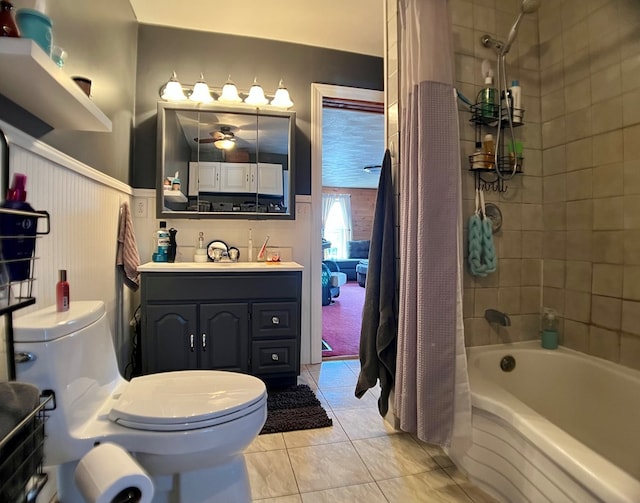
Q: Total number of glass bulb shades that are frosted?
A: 5